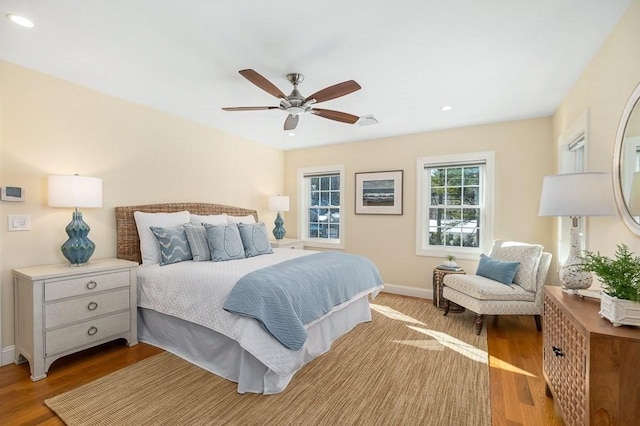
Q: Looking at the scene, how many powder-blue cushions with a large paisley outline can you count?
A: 2